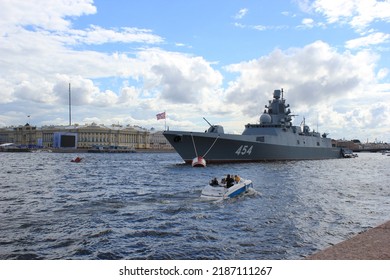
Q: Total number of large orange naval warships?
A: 0